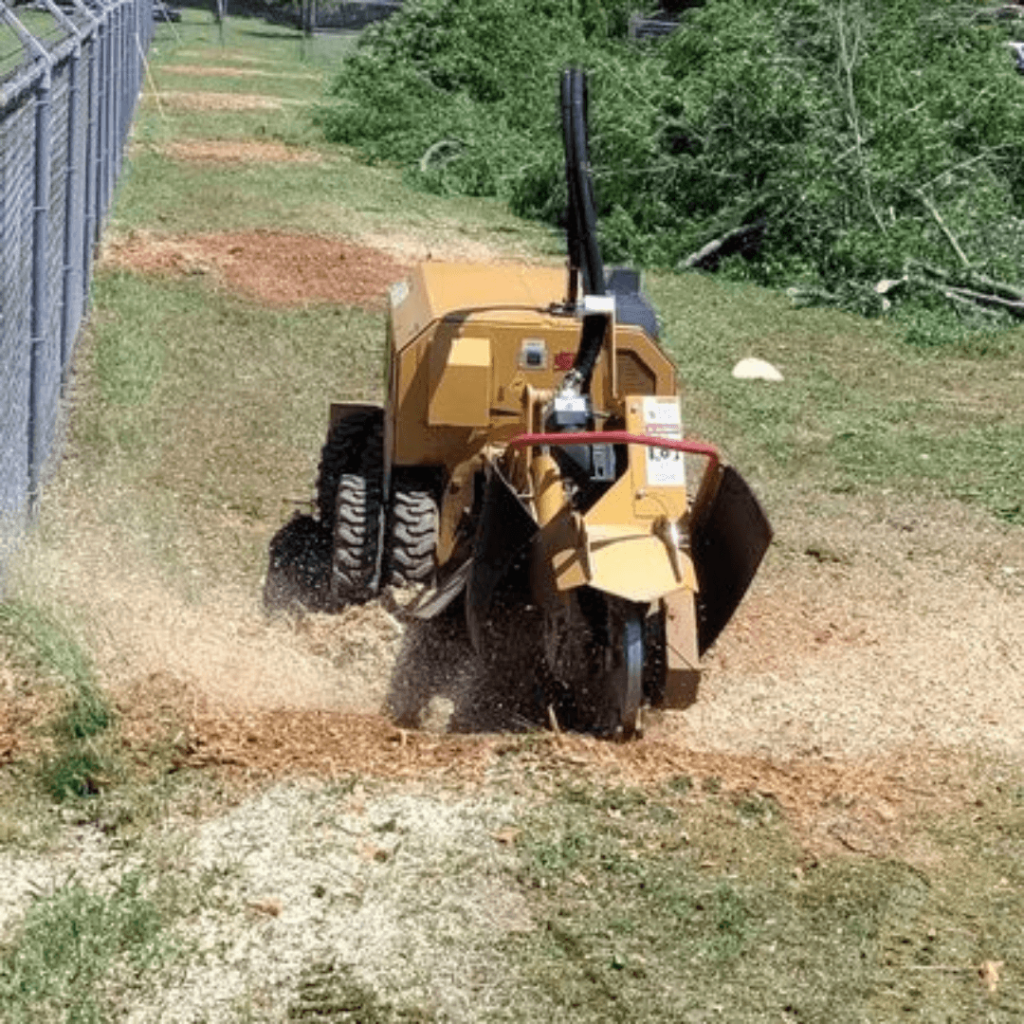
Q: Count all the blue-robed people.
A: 0